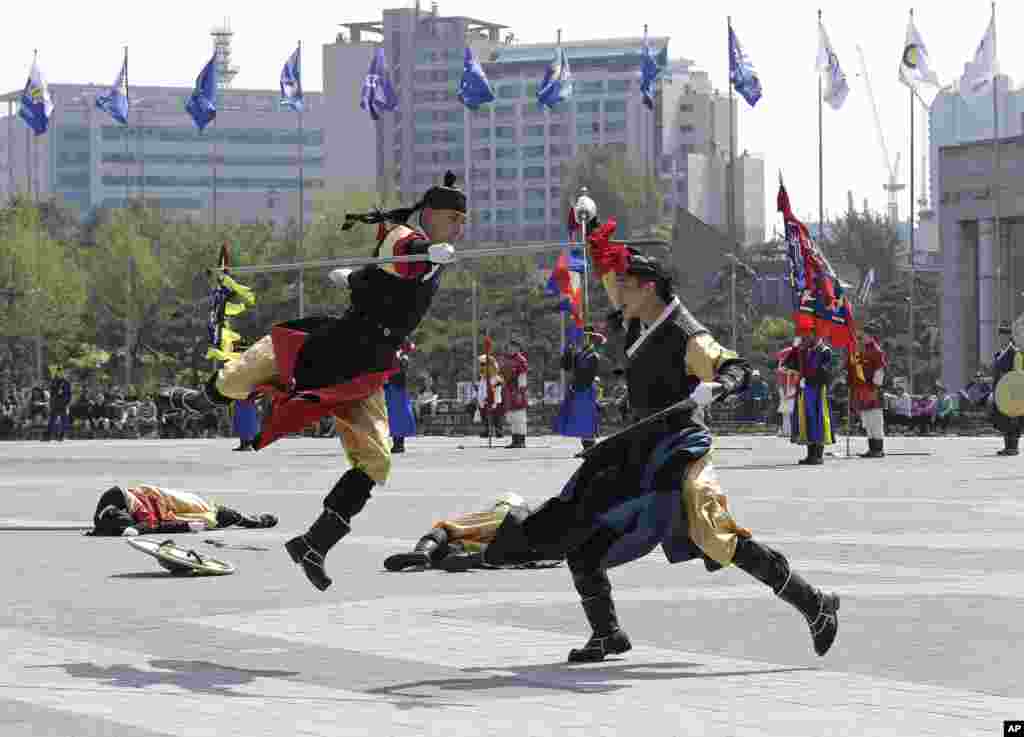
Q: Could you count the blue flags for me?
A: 9